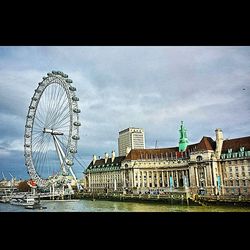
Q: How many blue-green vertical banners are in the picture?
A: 2